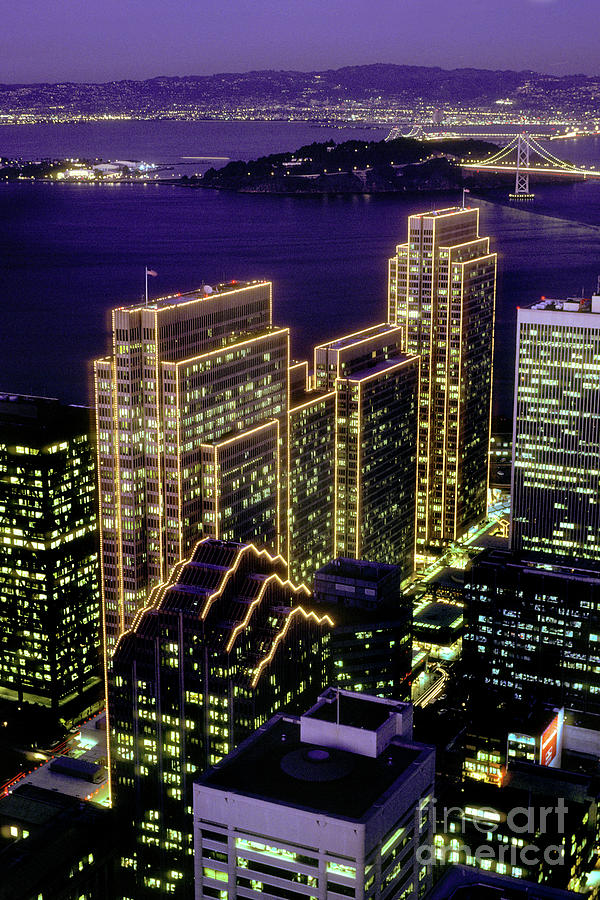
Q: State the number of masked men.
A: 0